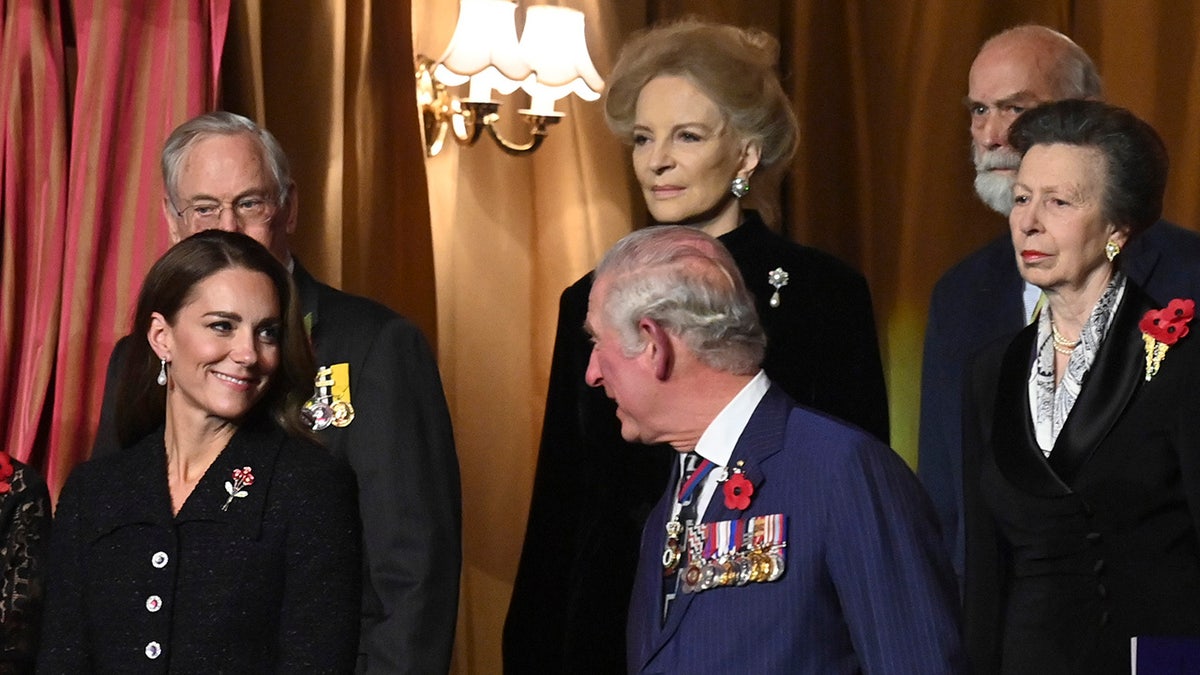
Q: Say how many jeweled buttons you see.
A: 3